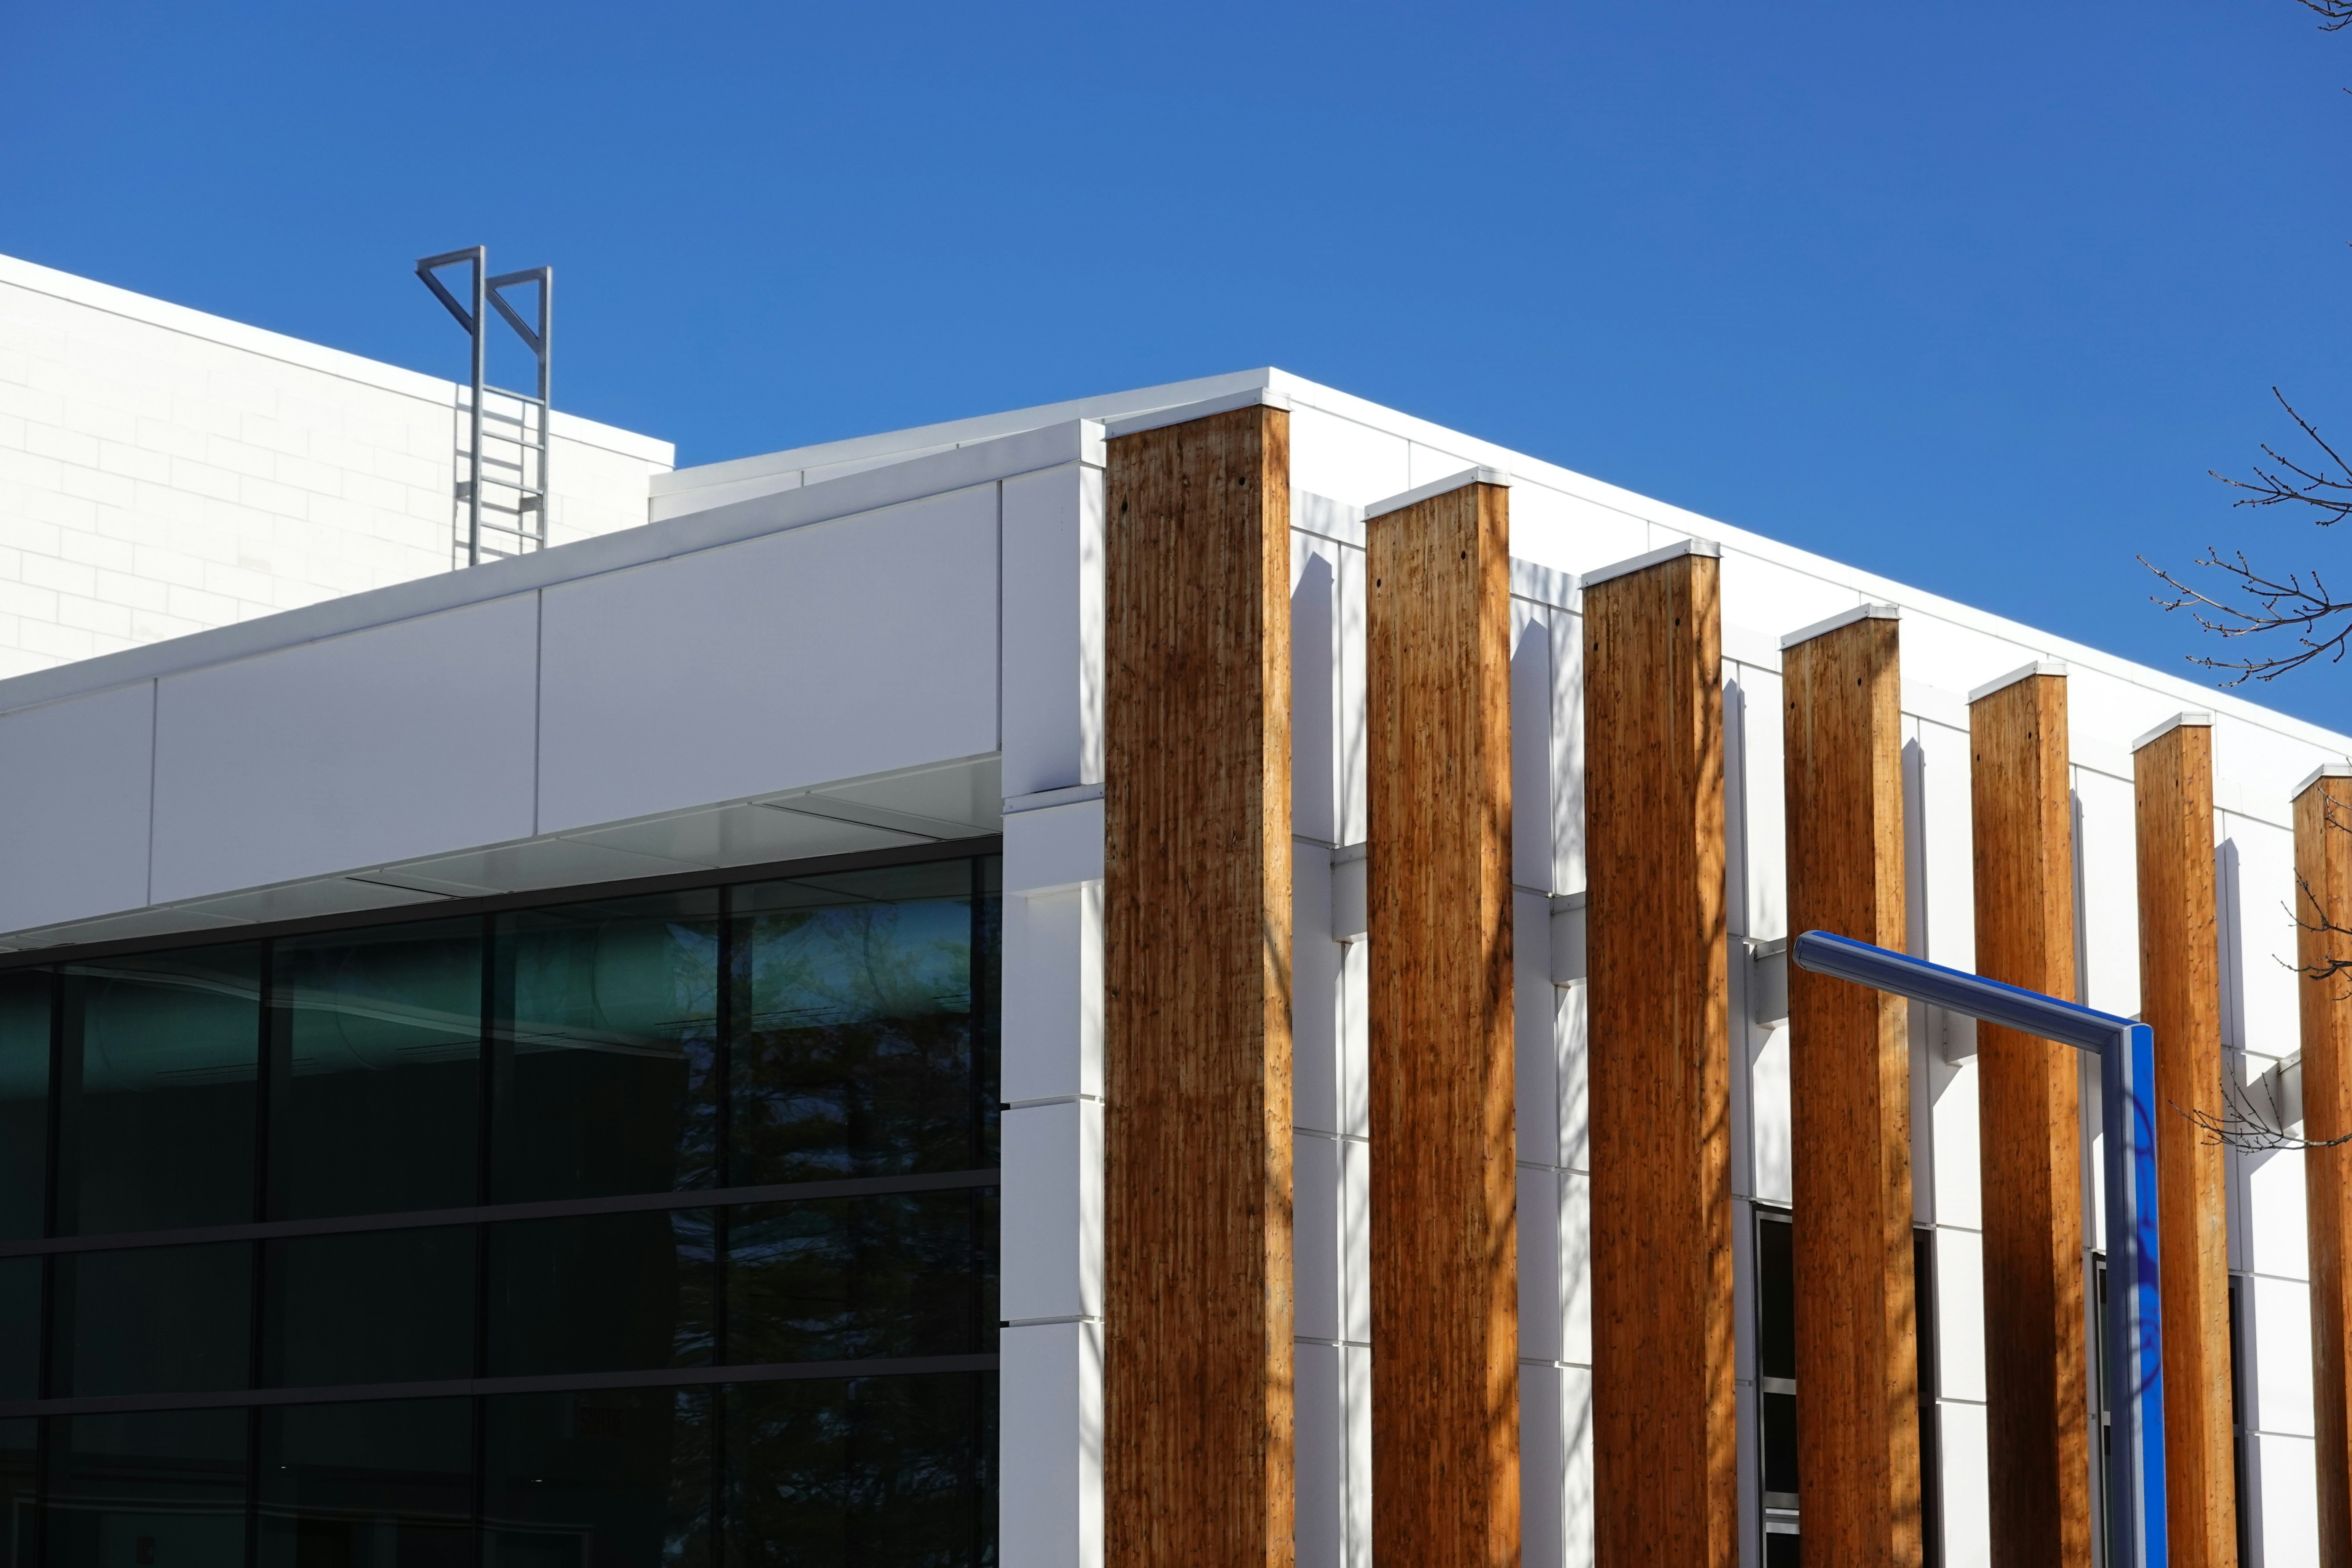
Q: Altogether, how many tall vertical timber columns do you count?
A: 7